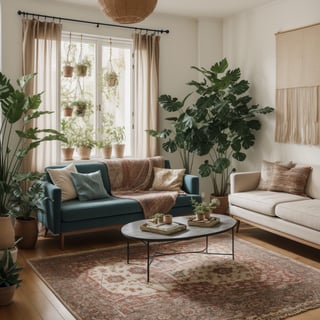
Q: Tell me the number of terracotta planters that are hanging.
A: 5